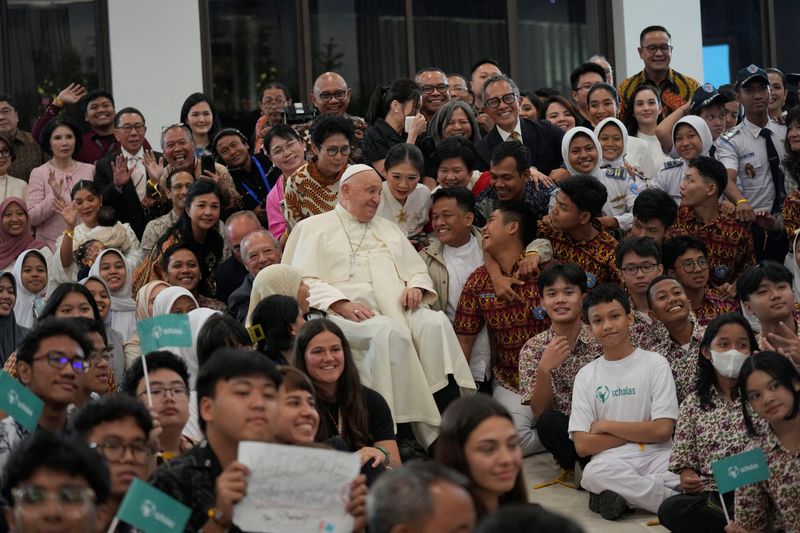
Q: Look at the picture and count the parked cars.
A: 0